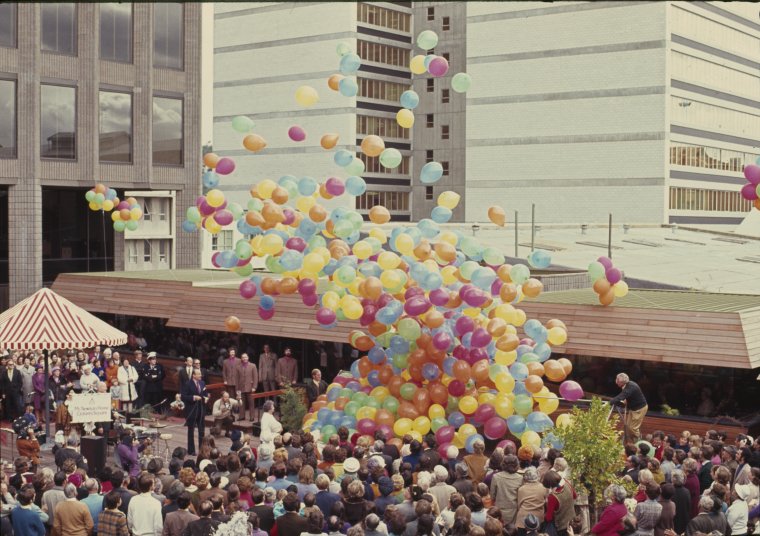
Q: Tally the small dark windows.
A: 11